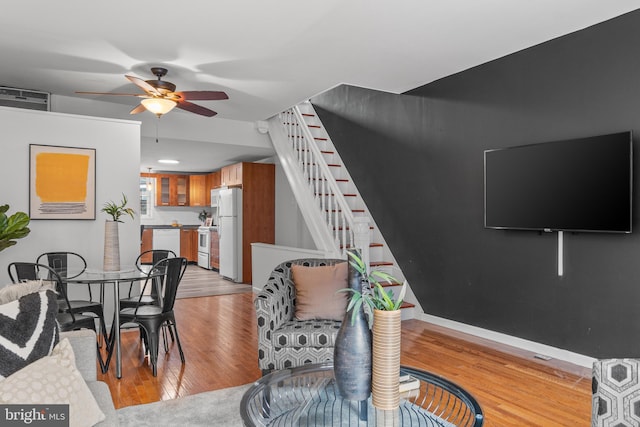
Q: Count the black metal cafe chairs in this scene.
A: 4